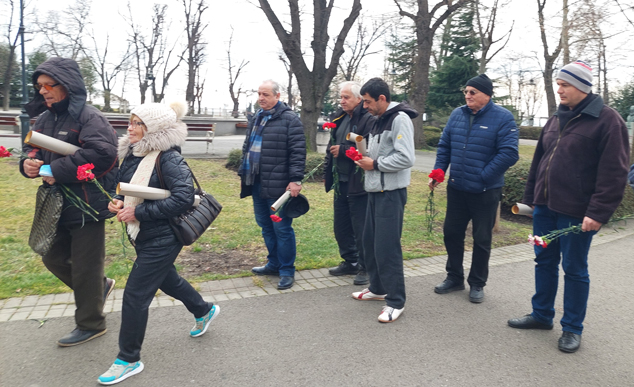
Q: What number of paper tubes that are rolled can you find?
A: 6